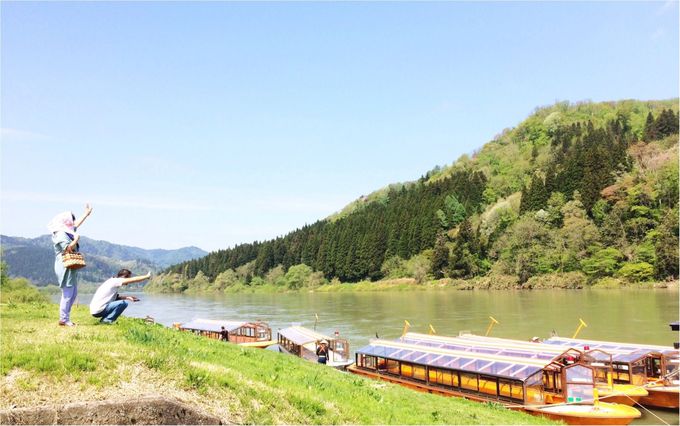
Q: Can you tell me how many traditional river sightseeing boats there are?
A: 6